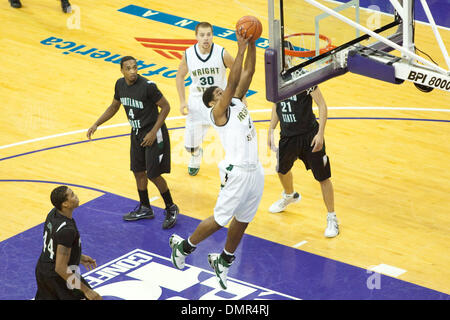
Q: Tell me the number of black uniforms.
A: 3